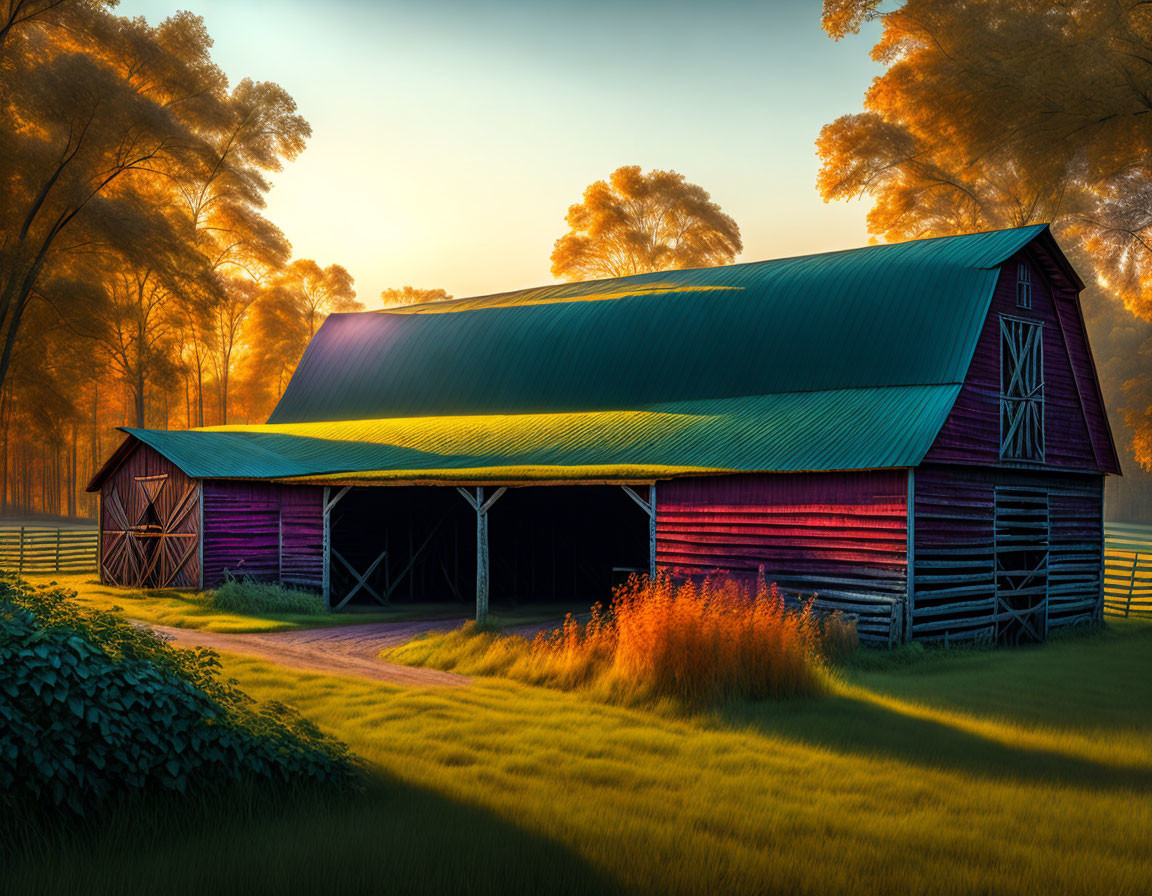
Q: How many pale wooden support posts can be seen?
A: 3